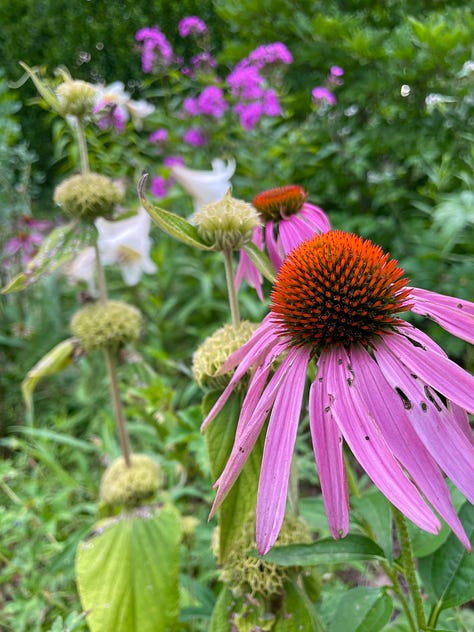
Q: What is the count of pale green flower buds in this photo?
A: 7